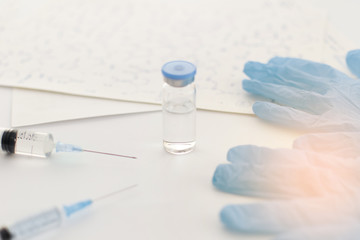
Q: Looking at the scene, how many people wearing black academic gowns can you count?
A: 0